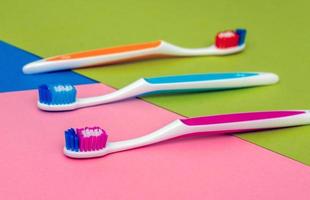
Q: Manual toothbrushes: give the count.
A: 3